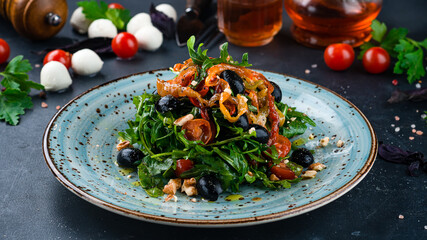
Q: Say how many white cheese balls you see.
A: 7